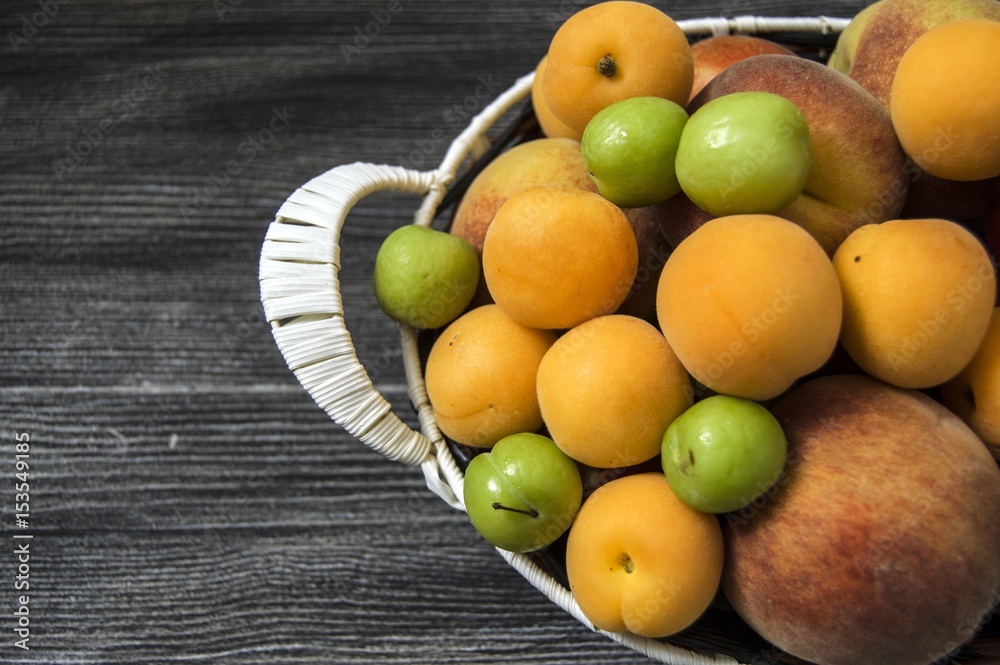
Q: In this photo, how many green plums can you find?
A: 5